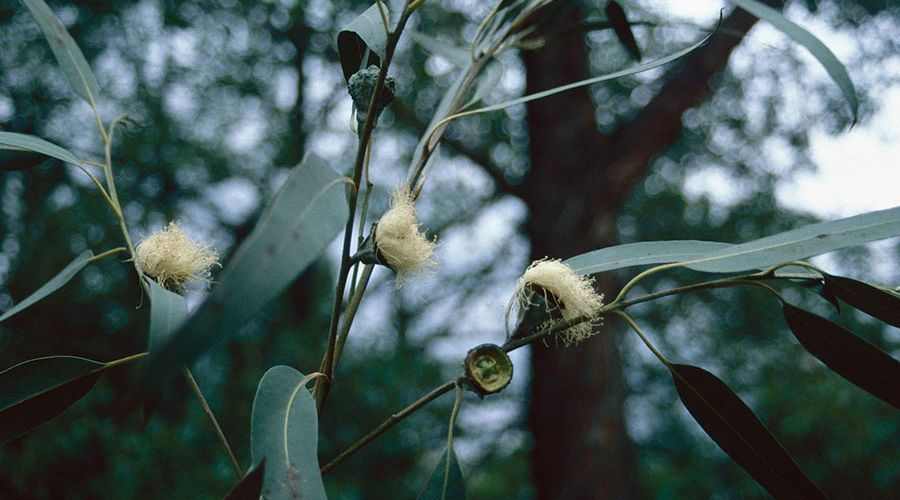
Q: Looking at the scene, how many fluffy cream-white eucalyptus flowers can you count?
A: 3